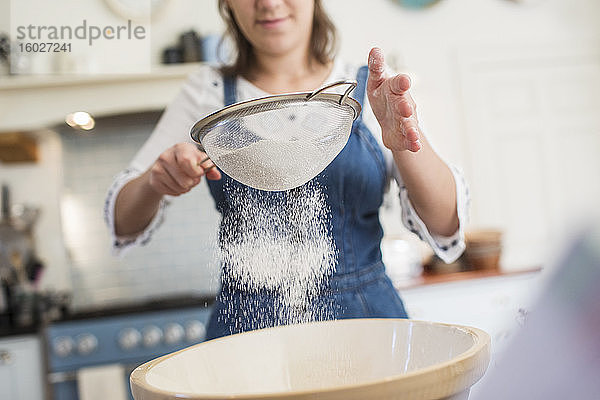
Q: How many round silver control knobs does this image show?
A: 6